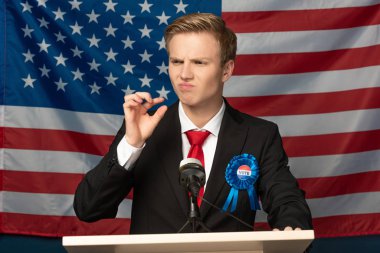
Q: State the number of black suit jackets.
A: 1